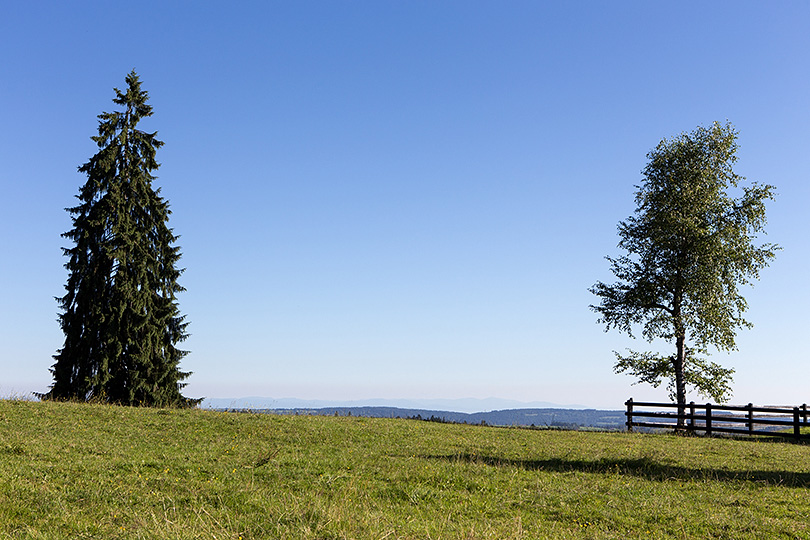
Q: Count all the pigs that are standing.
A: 0